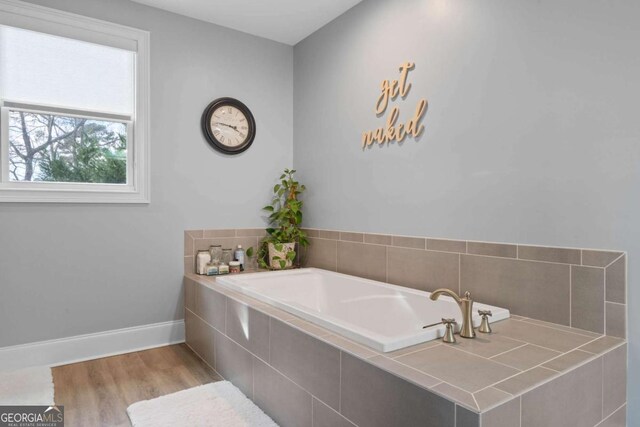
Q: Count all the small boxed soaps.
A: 2